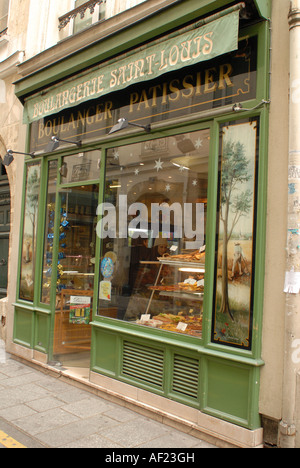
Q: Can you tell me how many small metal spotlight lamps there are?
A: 3